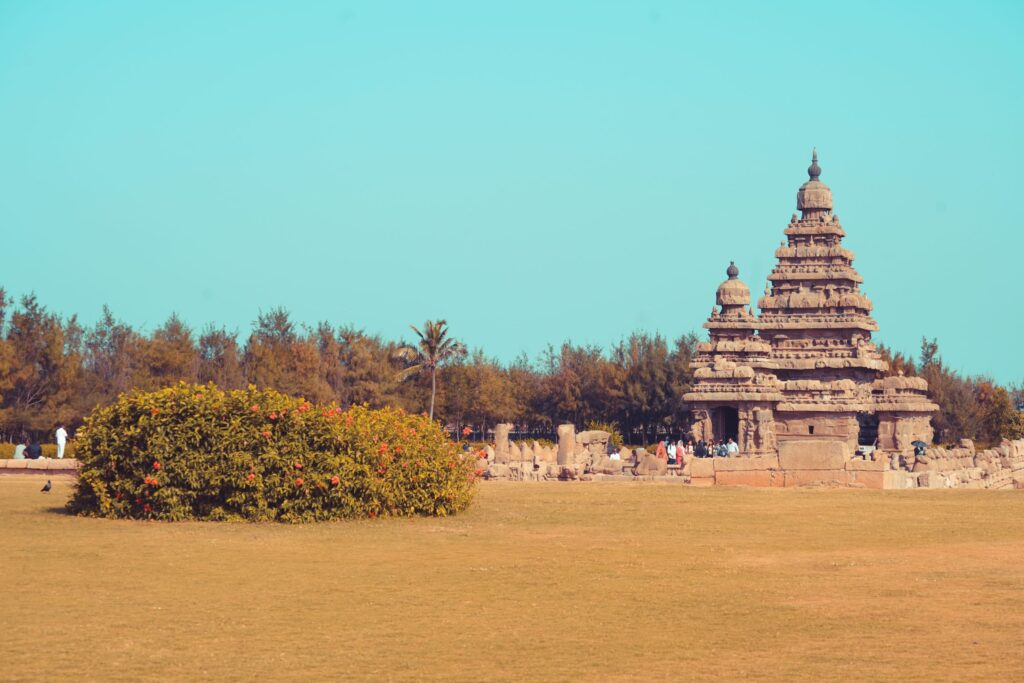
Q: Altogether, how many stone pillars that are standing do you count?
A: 2